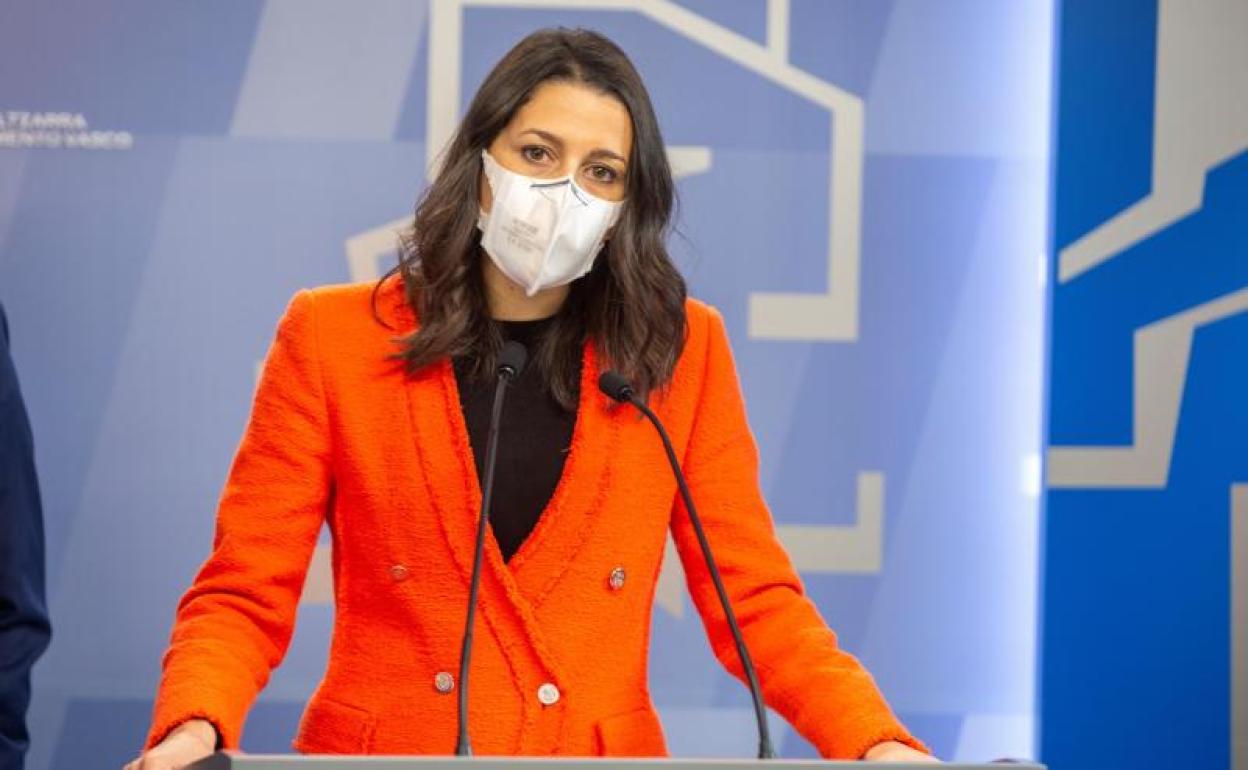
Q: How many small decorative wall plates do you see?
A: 0